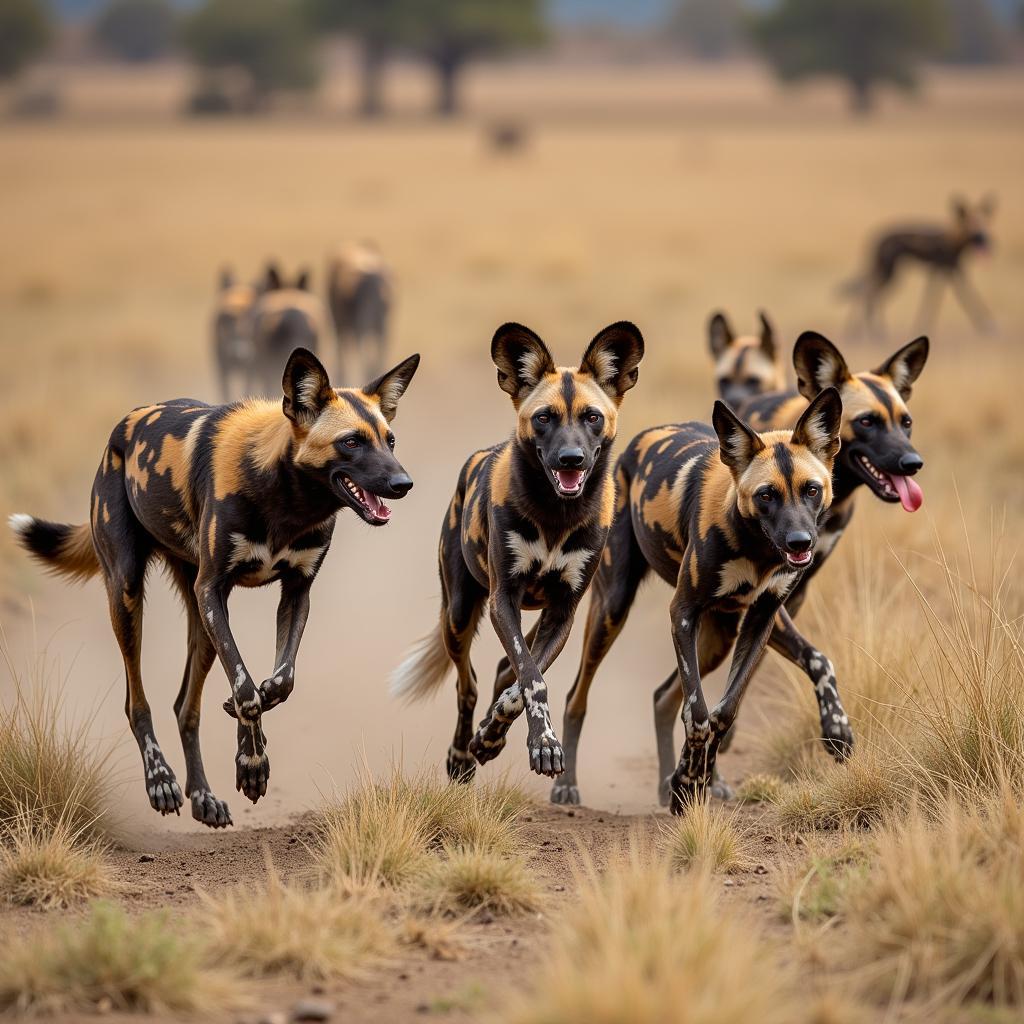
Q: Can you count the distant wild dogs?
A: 4